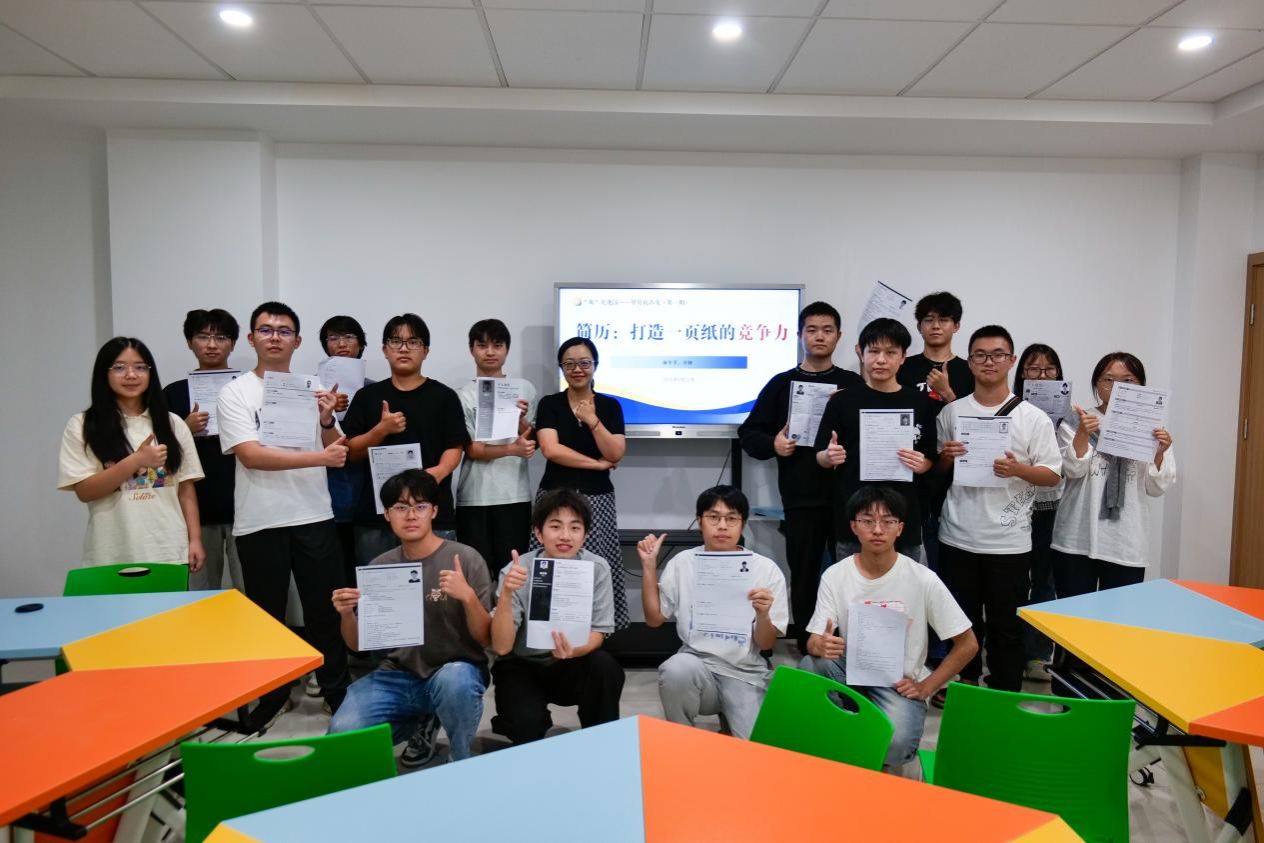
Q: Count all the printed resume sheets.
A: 15